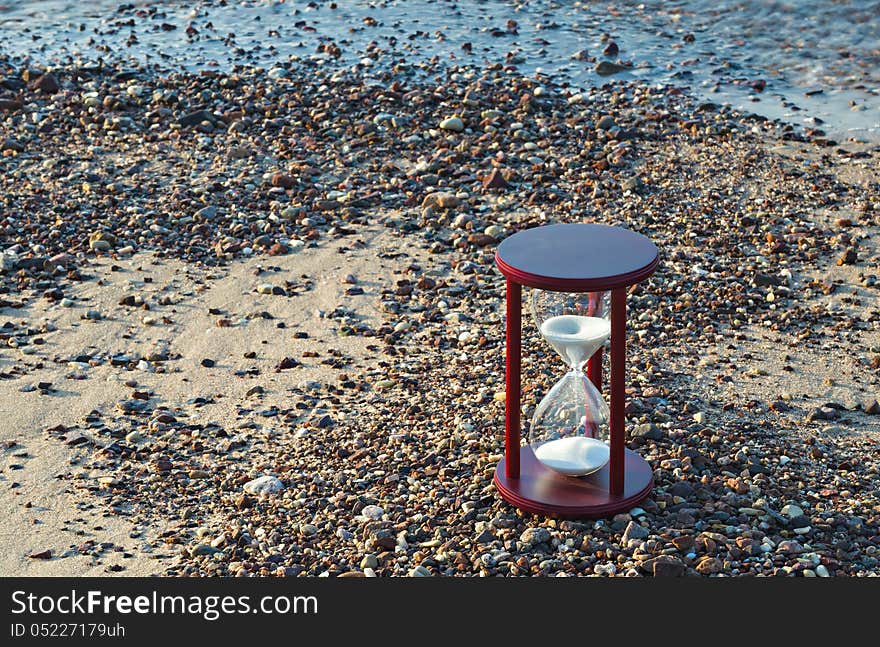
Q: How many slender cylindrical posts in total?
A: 3